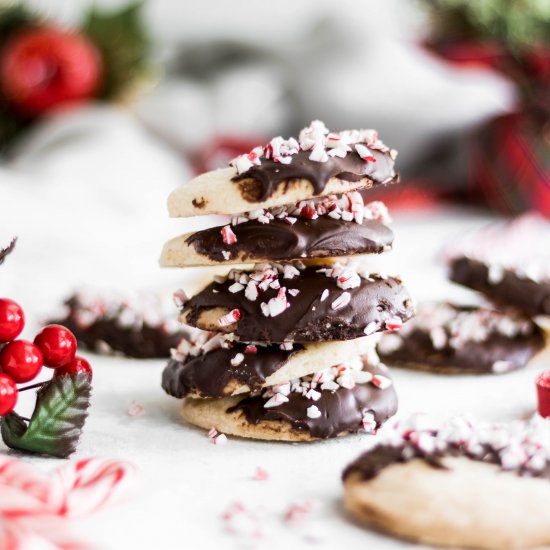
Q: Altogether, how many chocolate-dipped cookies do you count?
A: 9